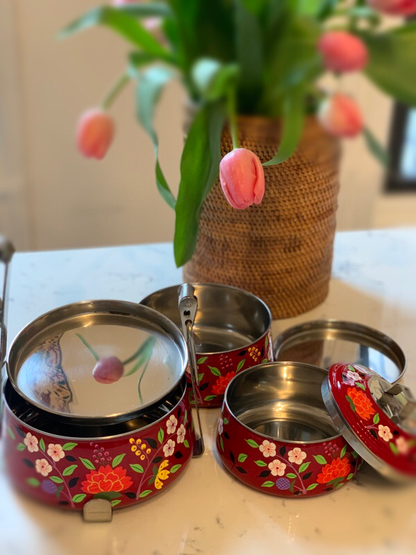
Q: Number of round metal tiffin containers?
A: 3